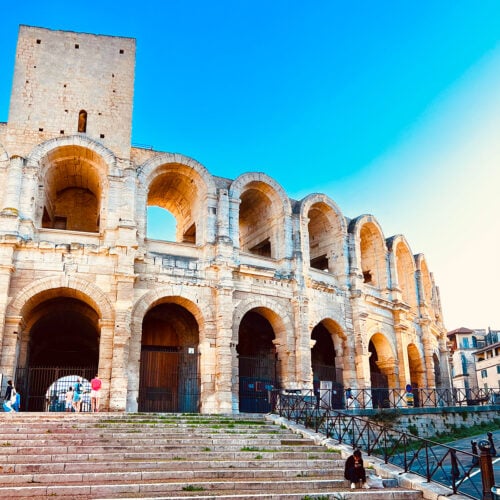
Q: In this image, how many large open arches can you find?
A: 14